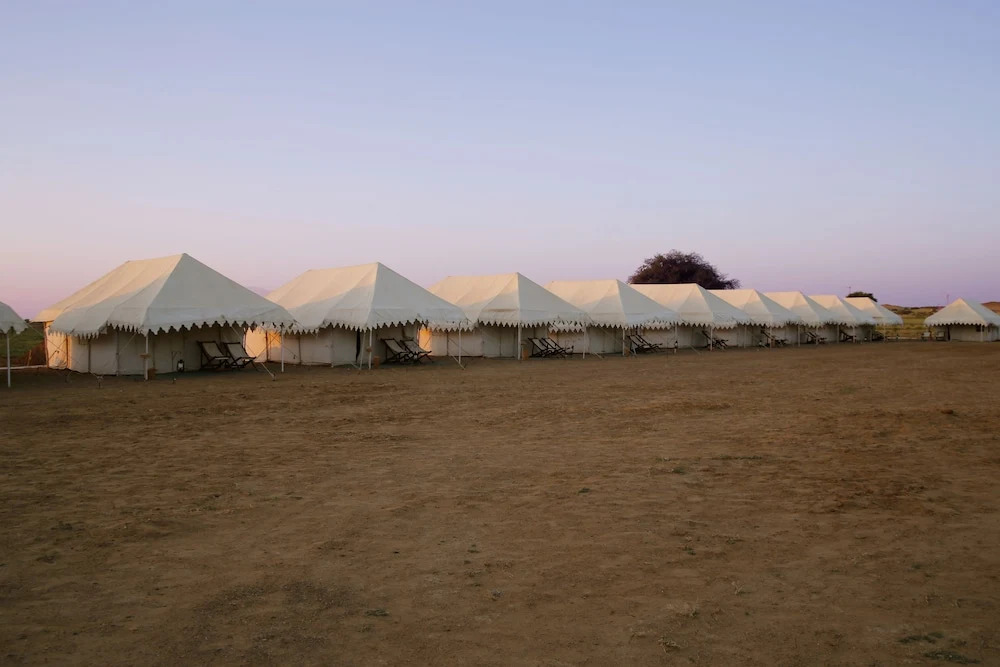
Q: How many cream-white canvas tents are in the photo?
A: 11